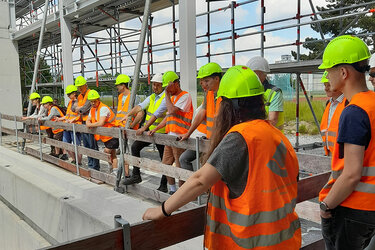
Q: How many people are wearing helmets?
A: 14